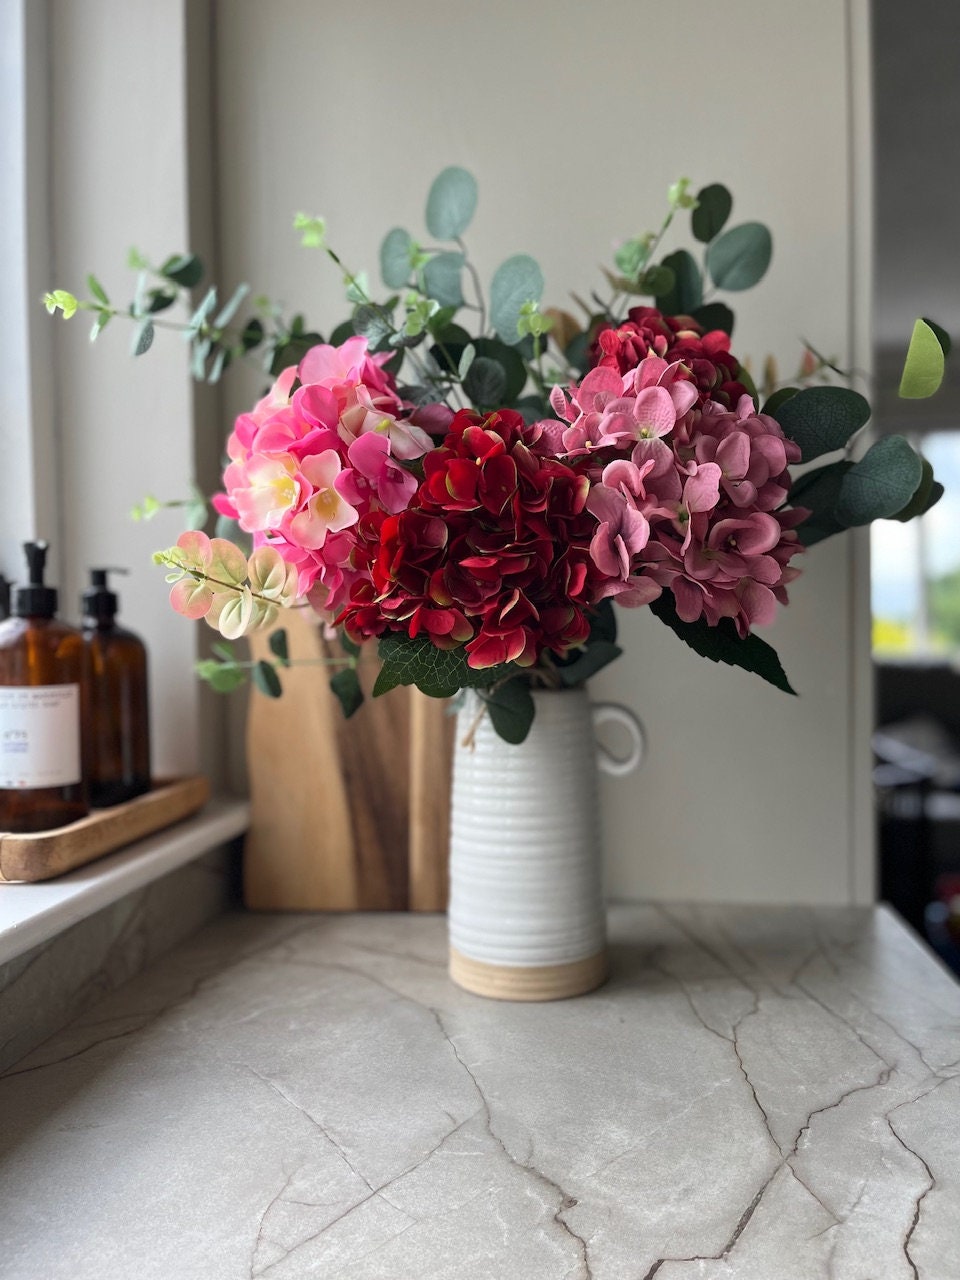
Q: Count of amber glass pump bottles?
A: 2